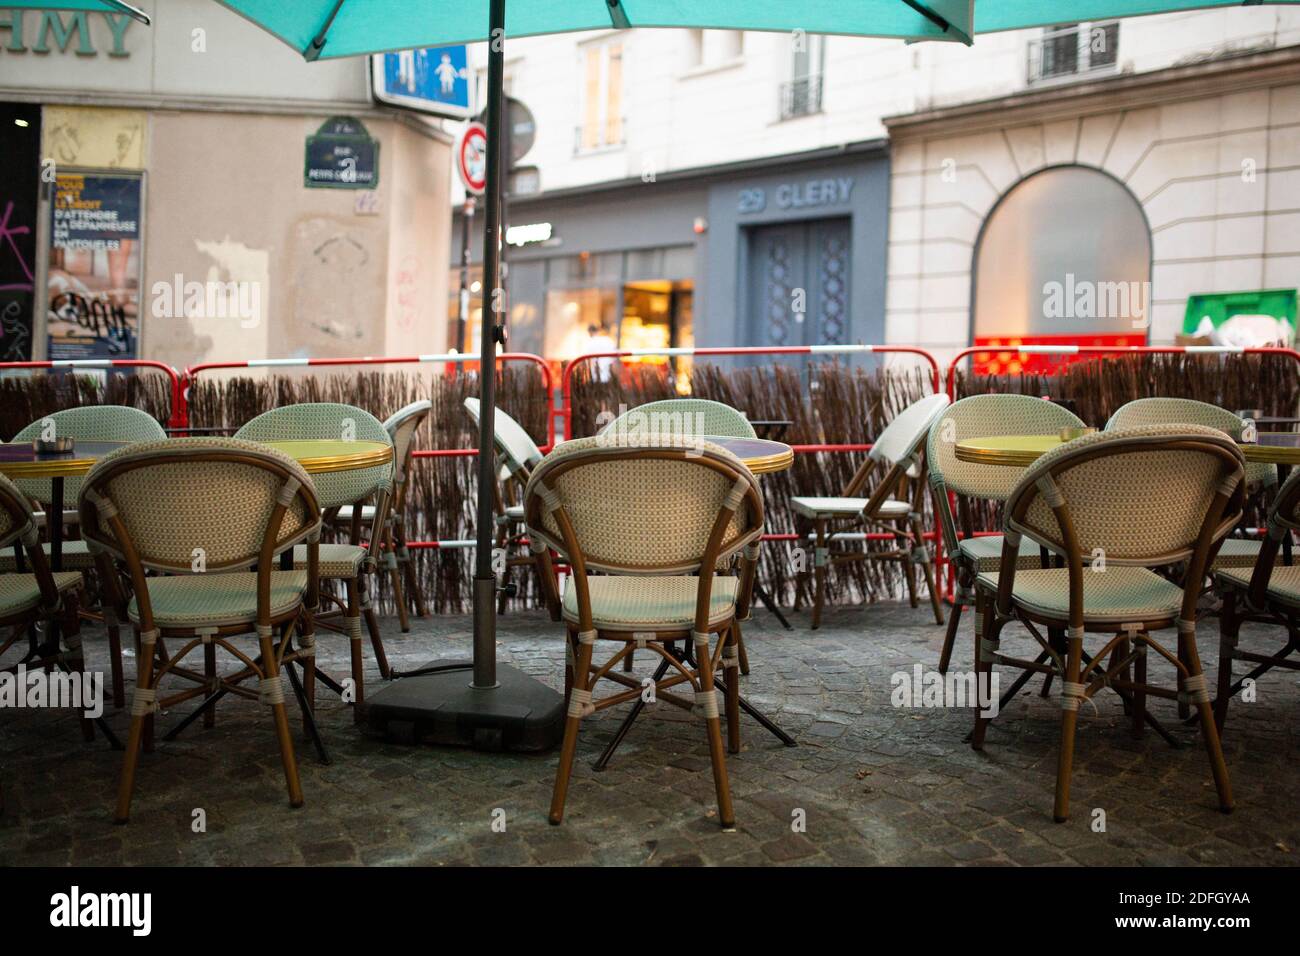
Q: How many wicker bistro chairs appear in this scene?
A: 13